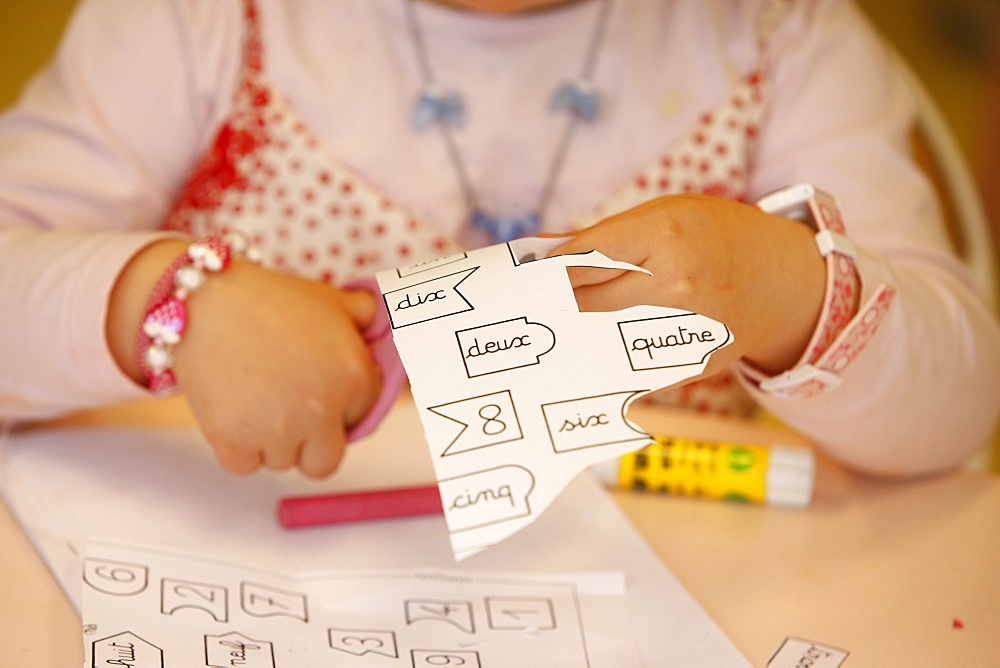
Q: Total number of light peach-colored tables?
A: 1